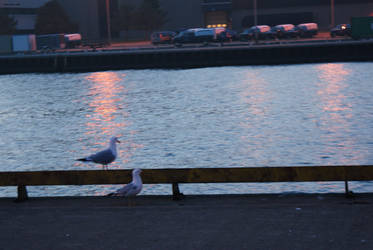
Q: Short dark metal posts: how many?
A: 3